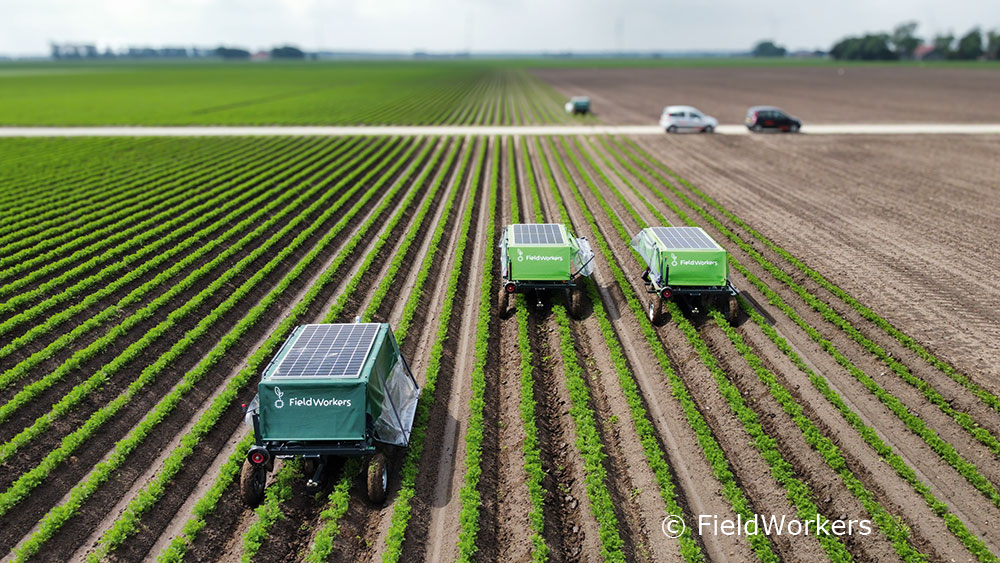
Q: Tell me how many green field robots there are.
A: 4